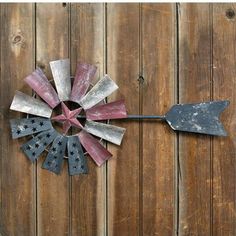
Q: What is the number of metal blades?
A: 12